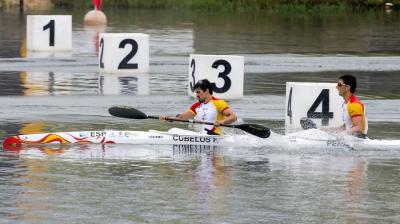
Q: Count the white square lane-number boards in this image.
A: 4